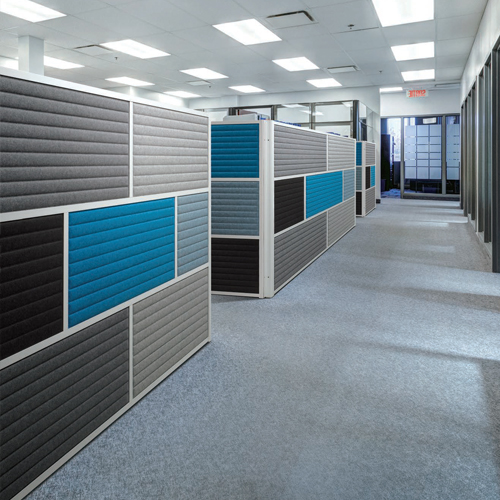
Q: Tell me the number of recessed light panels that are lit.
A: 14